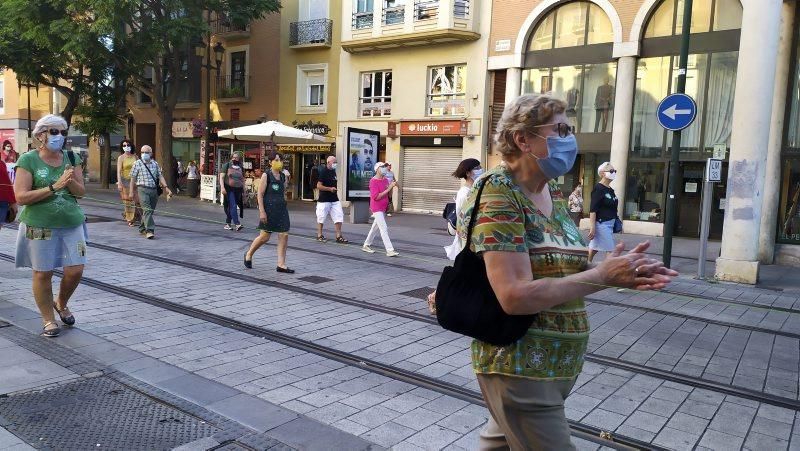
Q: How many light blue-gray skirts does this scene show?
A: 2